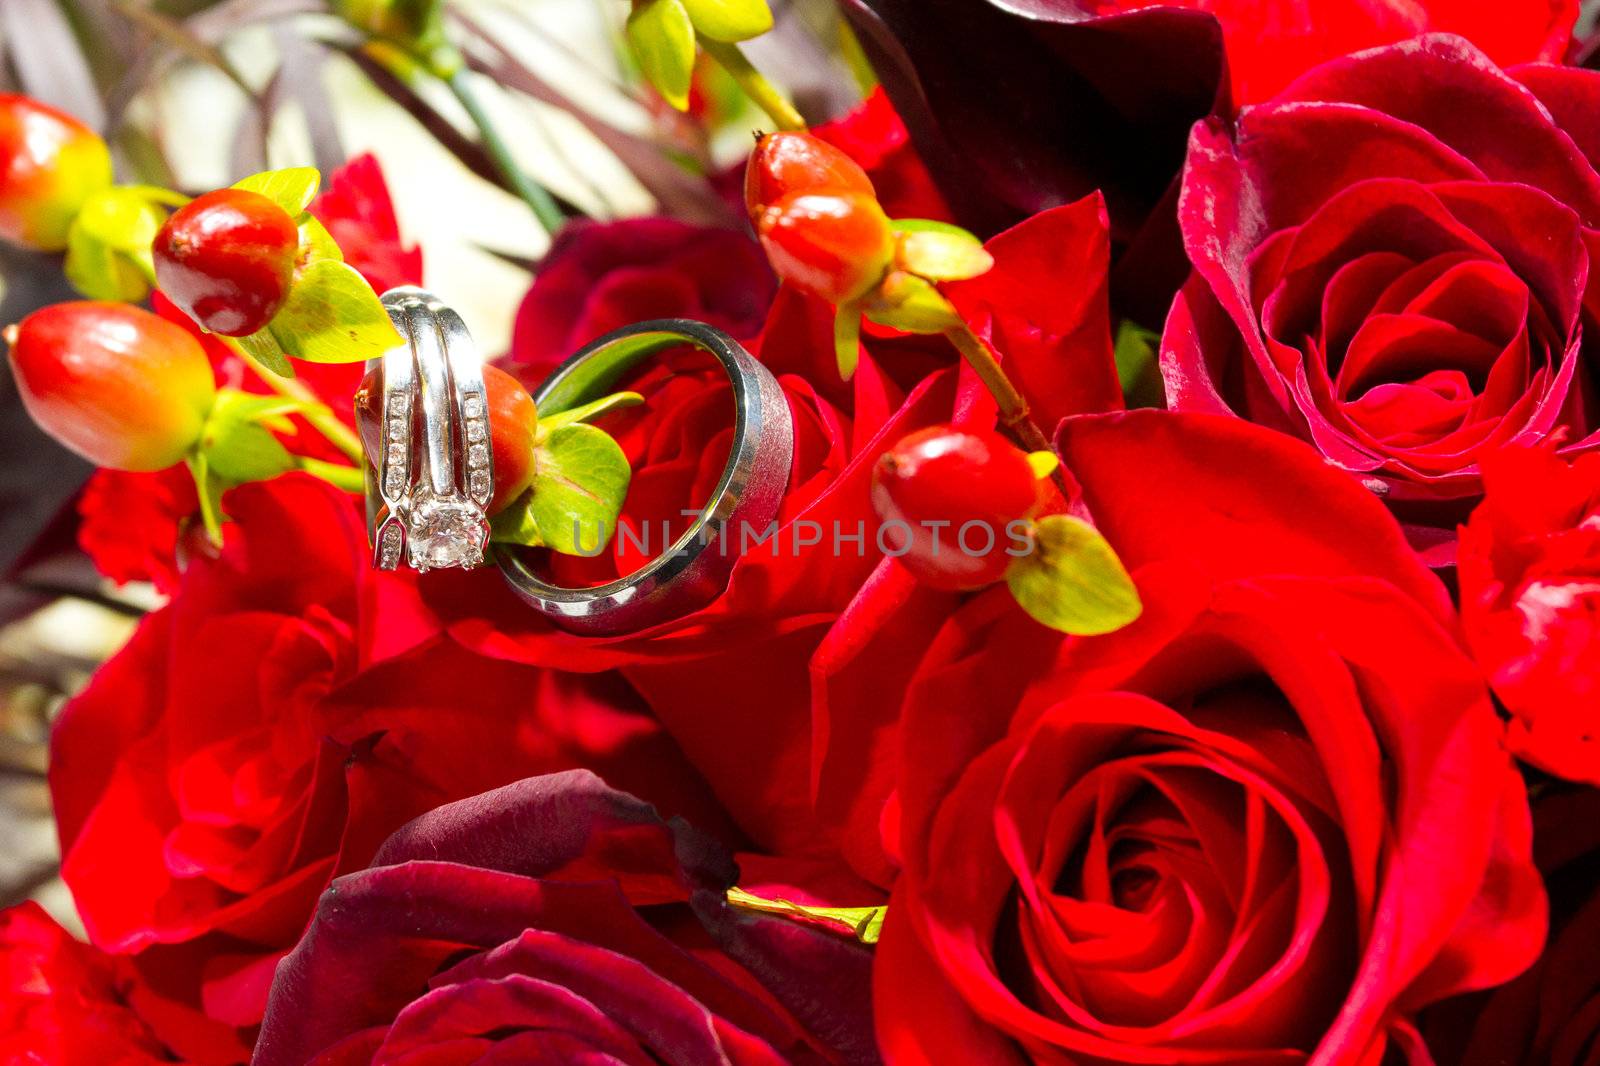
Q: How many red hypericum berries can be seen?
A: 7